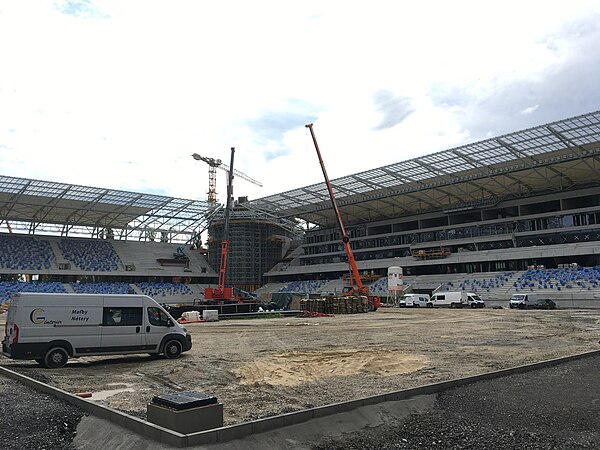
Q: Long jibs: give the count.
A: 3